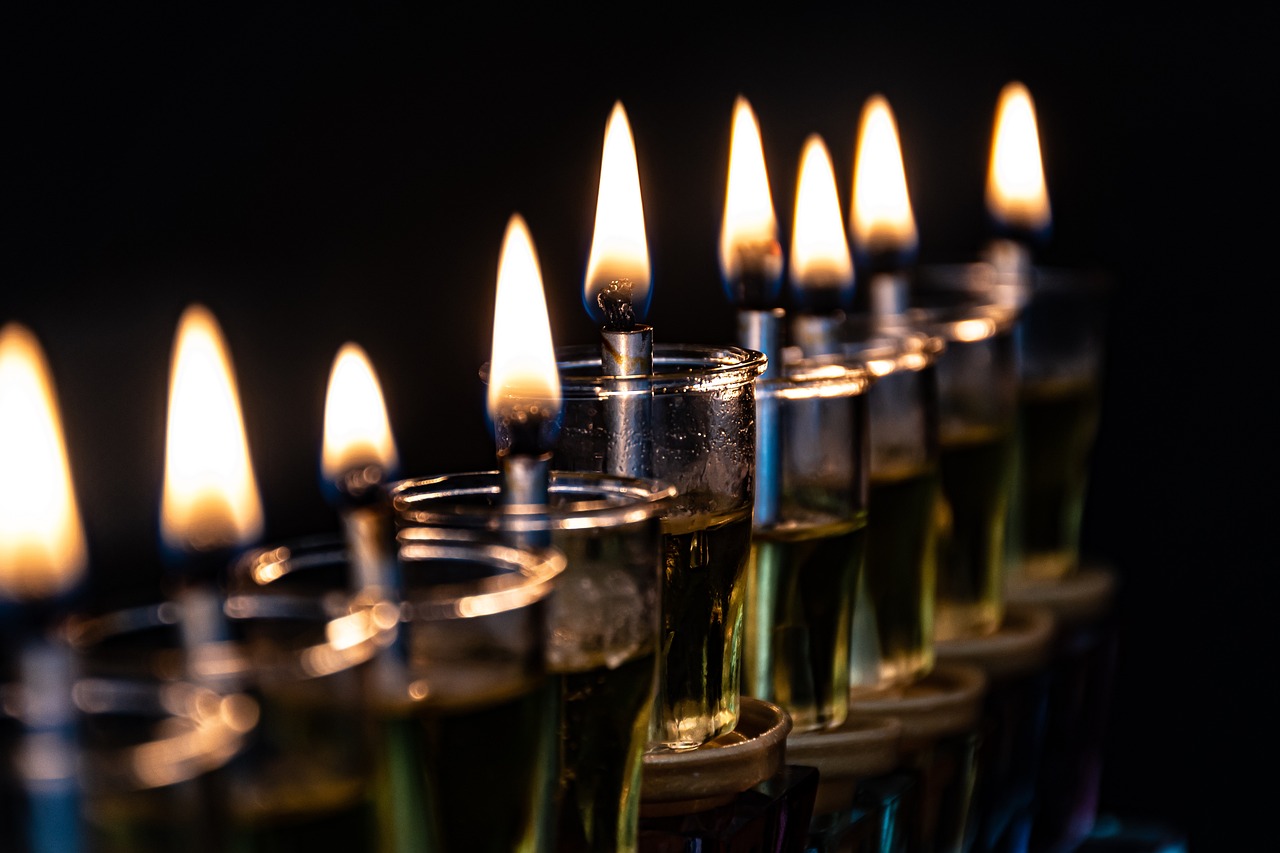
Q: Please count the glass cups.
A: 9